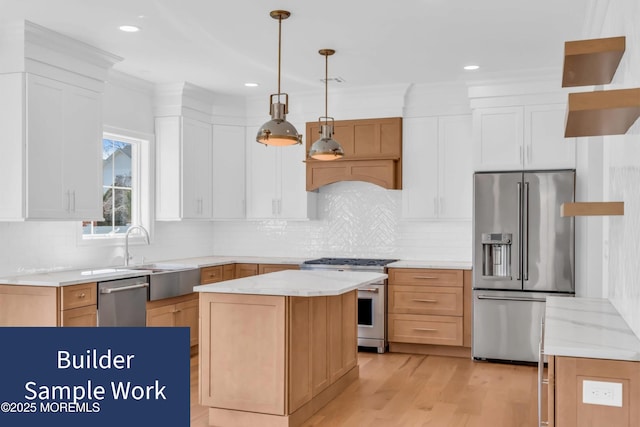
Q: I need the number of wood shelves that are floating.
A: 3